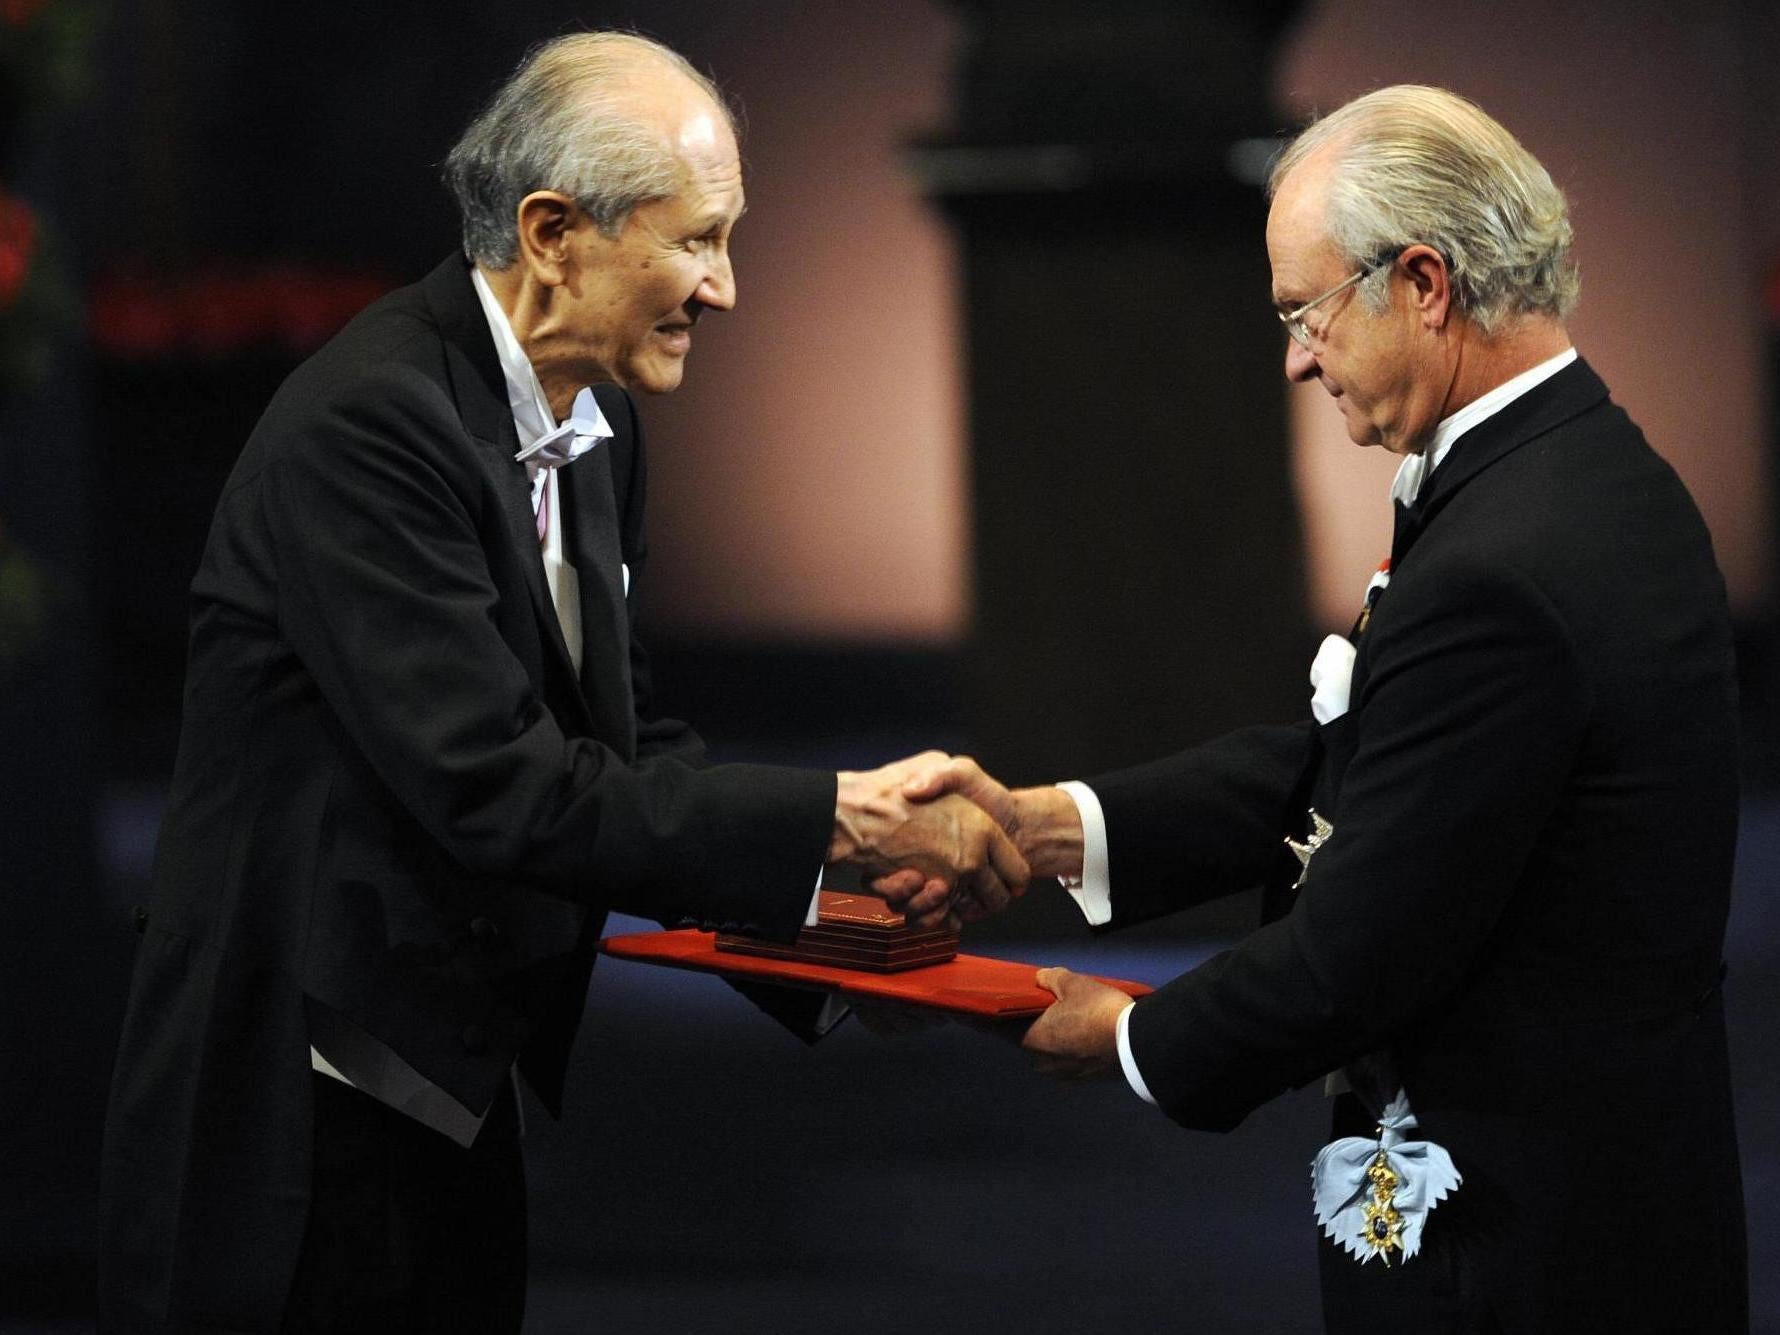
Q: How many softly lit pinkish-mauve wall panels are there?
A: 2